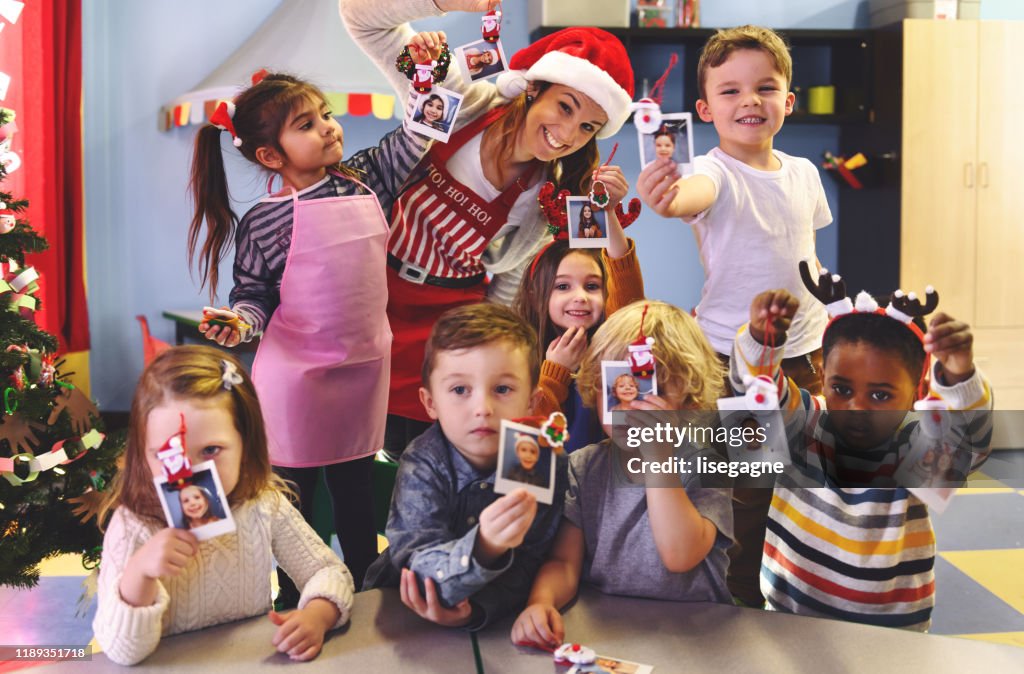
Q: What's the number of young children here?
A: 7